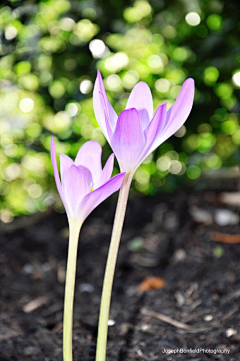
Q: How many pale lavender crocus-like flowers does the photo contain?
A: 2